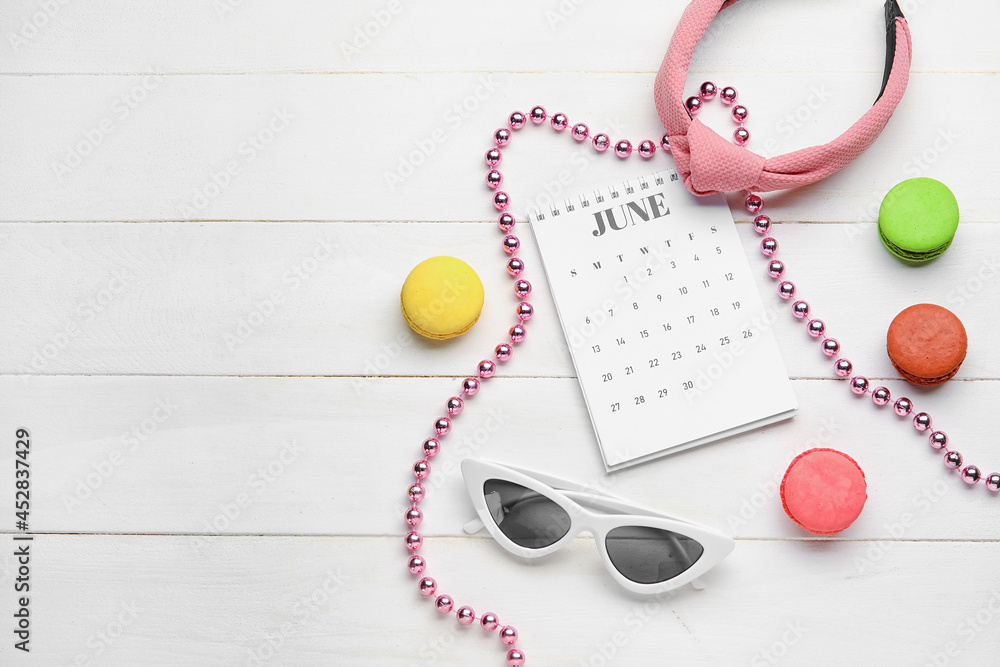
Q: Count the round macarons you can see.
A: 4